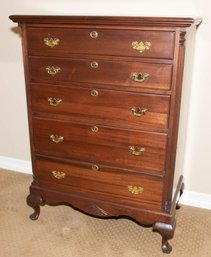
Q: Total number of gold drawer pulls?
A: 10